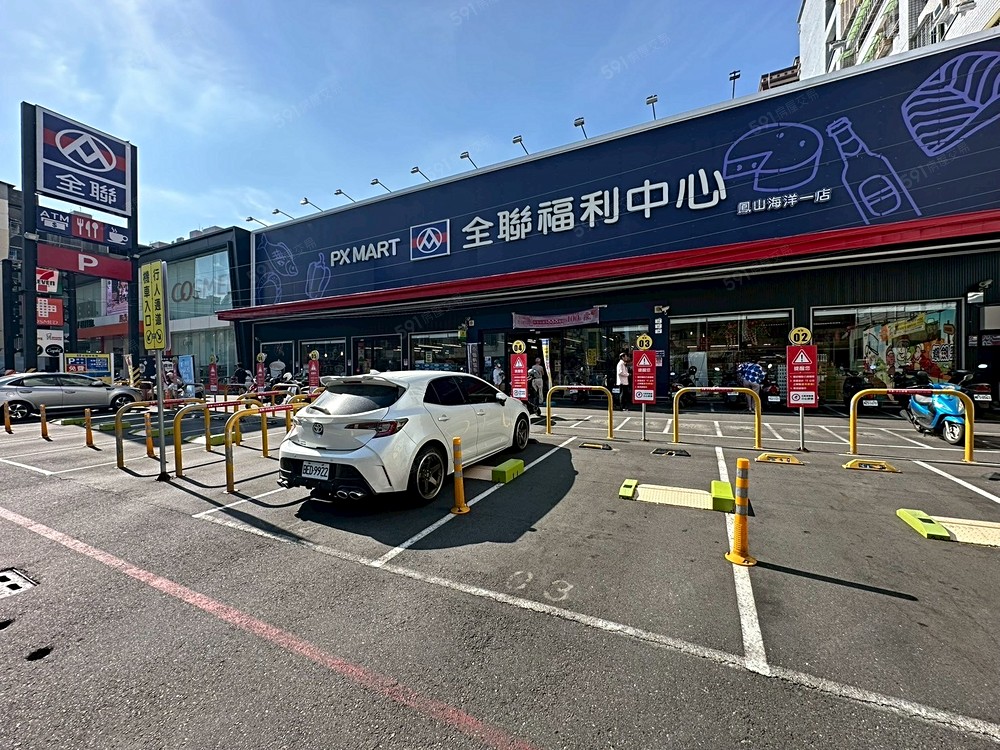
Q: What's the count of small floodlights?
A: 11